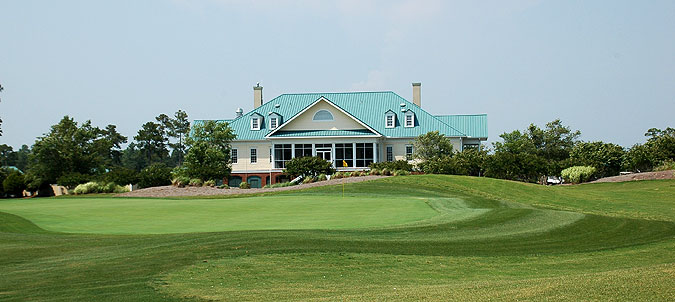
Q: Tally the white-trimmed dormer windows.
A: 4